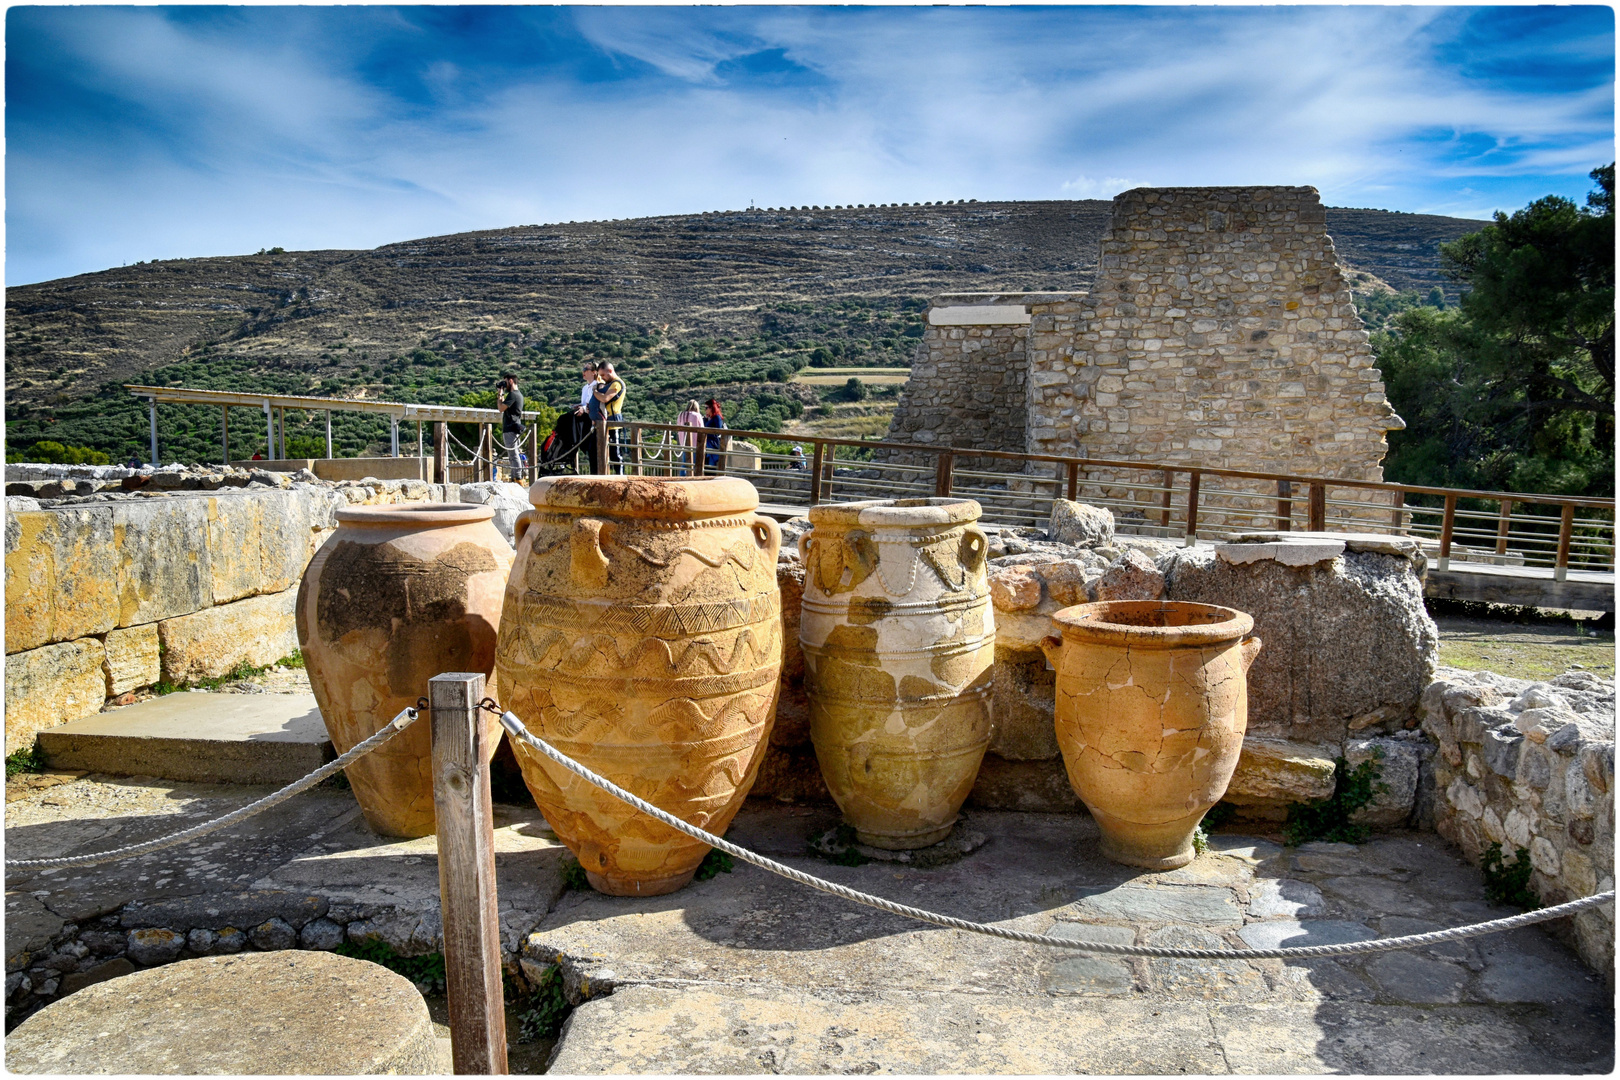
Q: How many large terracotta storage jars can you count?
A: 4